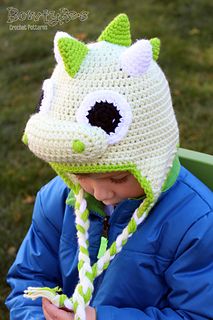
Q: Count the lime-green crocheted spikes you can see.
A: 3